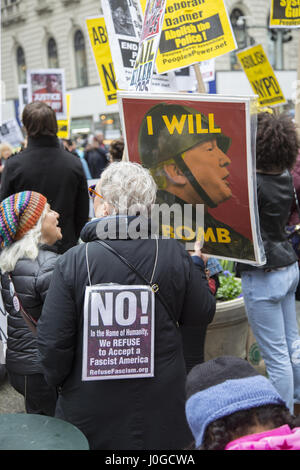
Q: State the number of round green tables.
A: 1